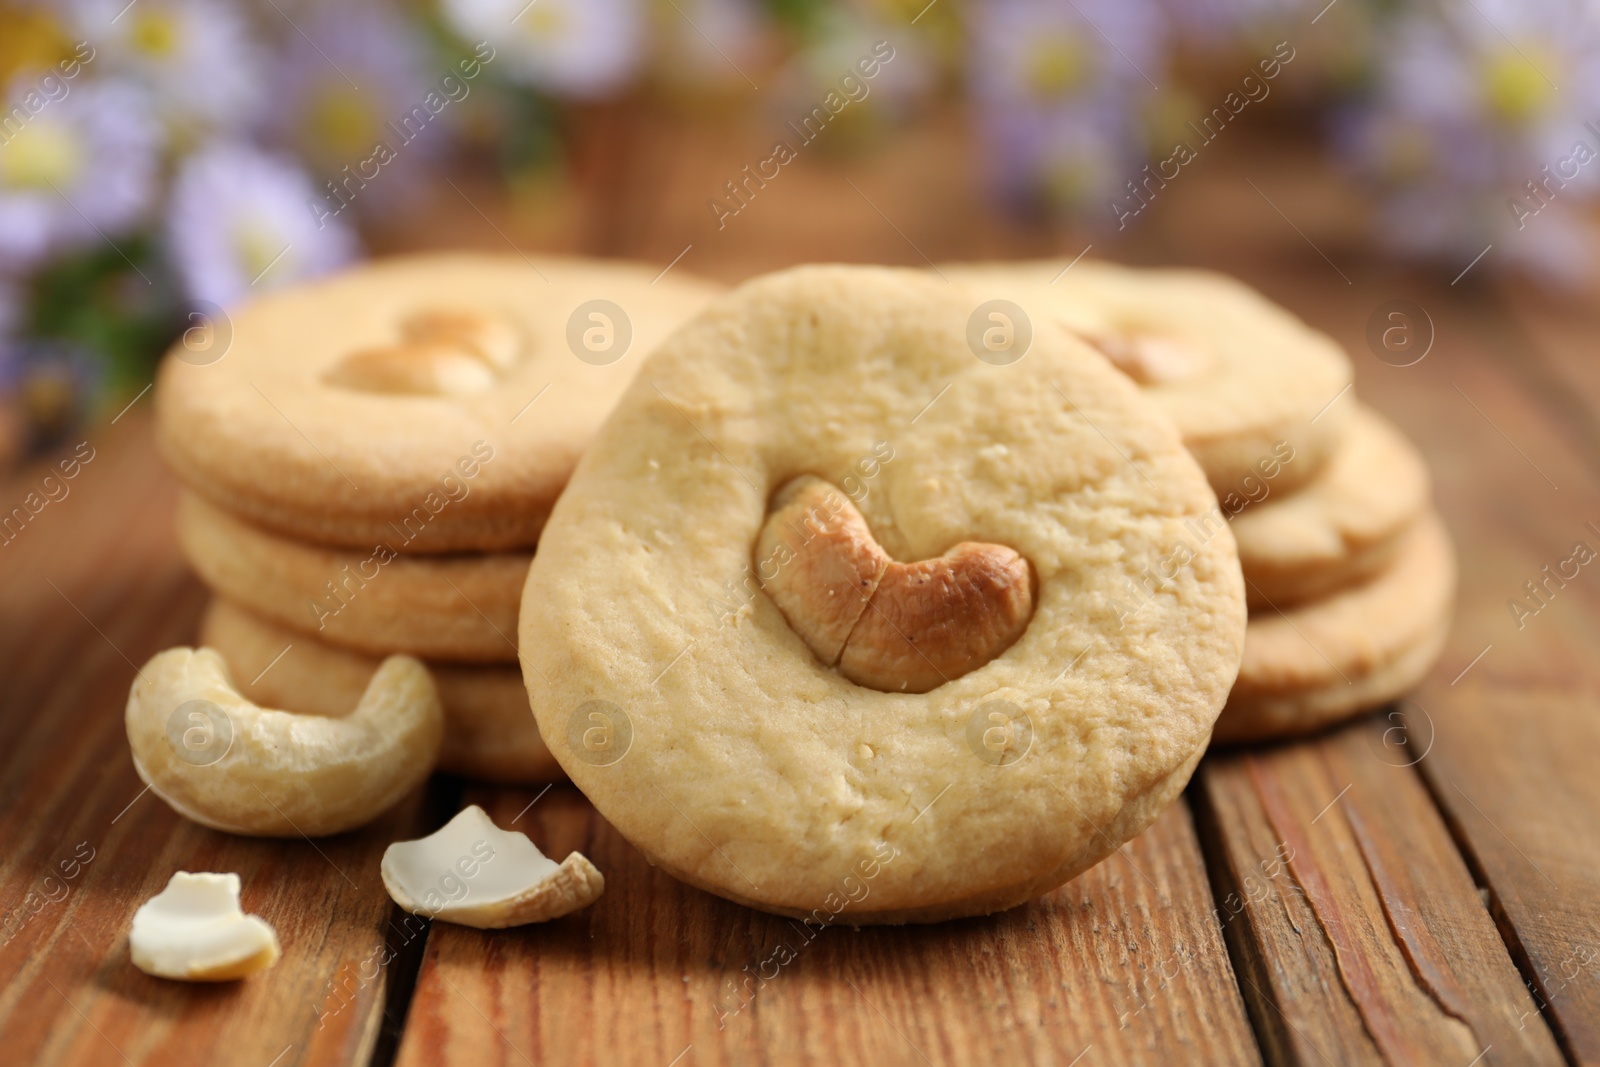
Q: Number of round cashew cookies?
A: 7